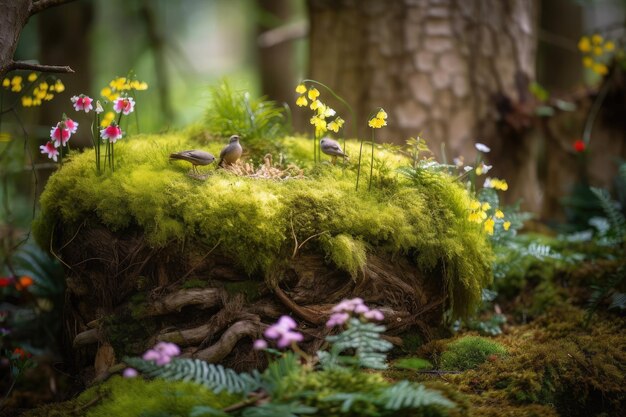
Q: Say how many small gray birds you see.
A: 3